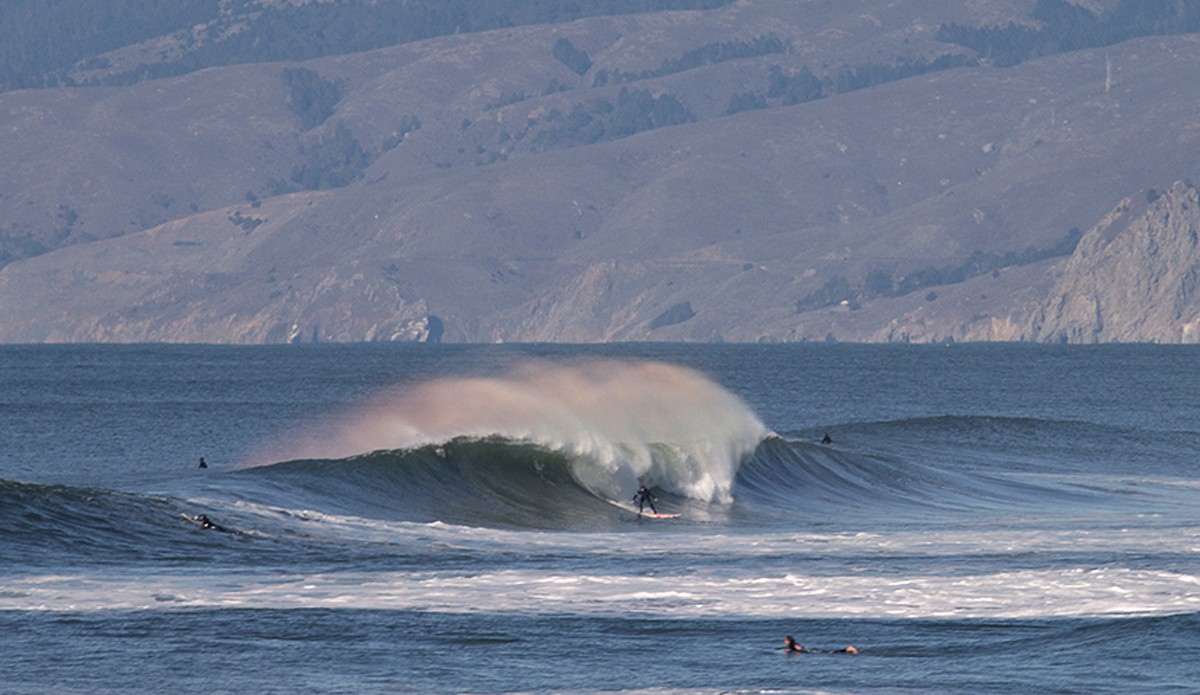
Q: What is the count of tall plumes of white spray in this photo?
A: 1